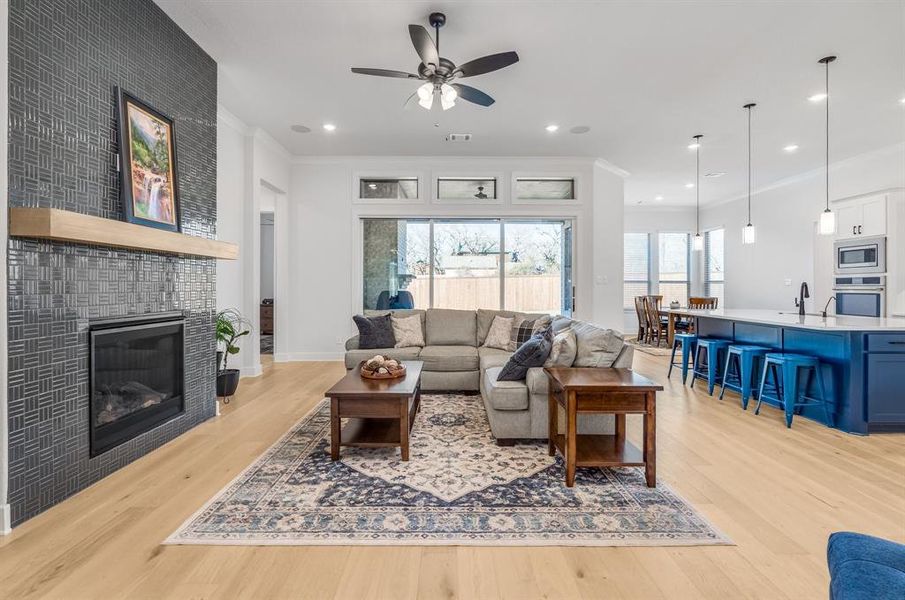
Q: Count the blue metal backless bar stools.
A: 4